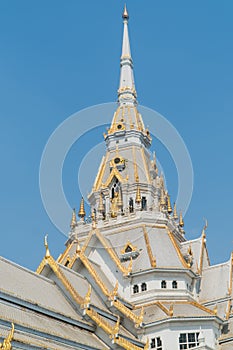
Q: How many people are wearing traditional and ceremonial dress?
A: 0